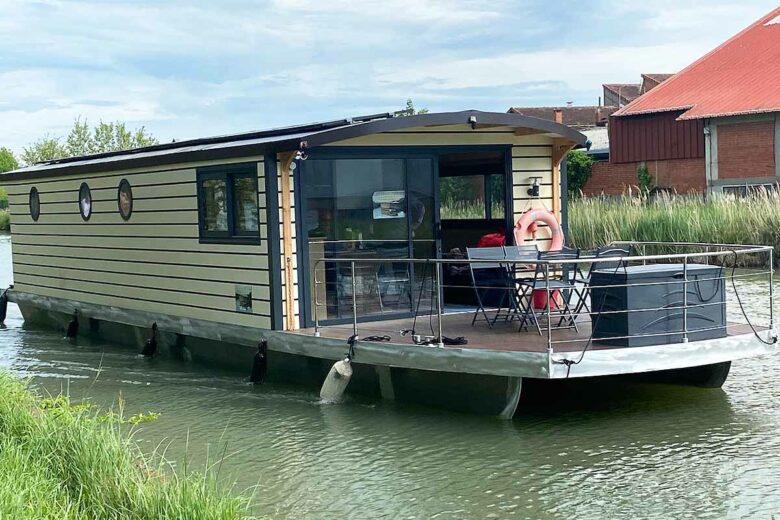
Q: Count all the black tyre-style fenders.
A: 4